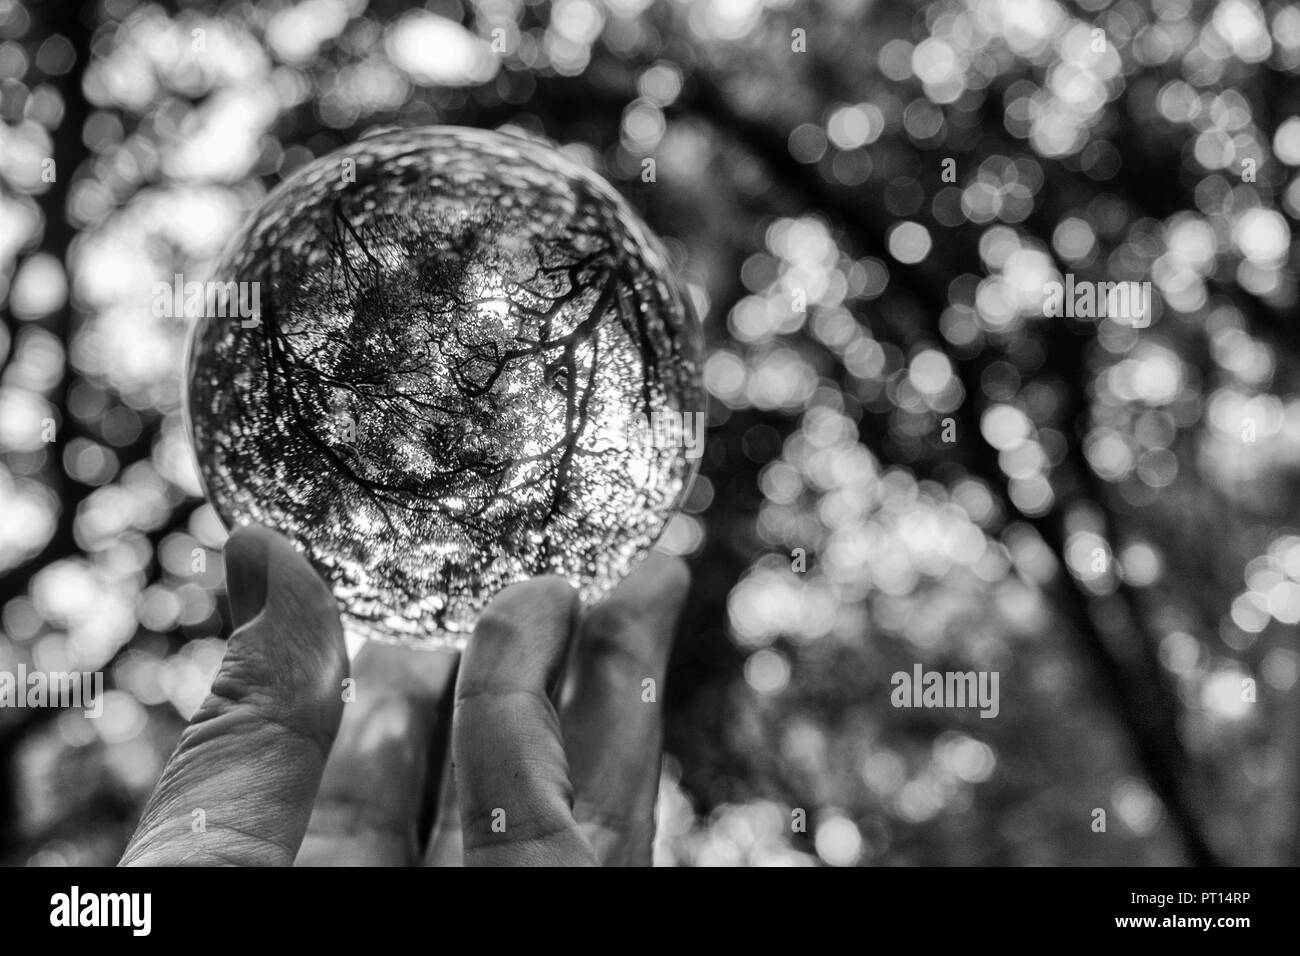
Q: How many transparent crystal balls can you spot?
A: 1